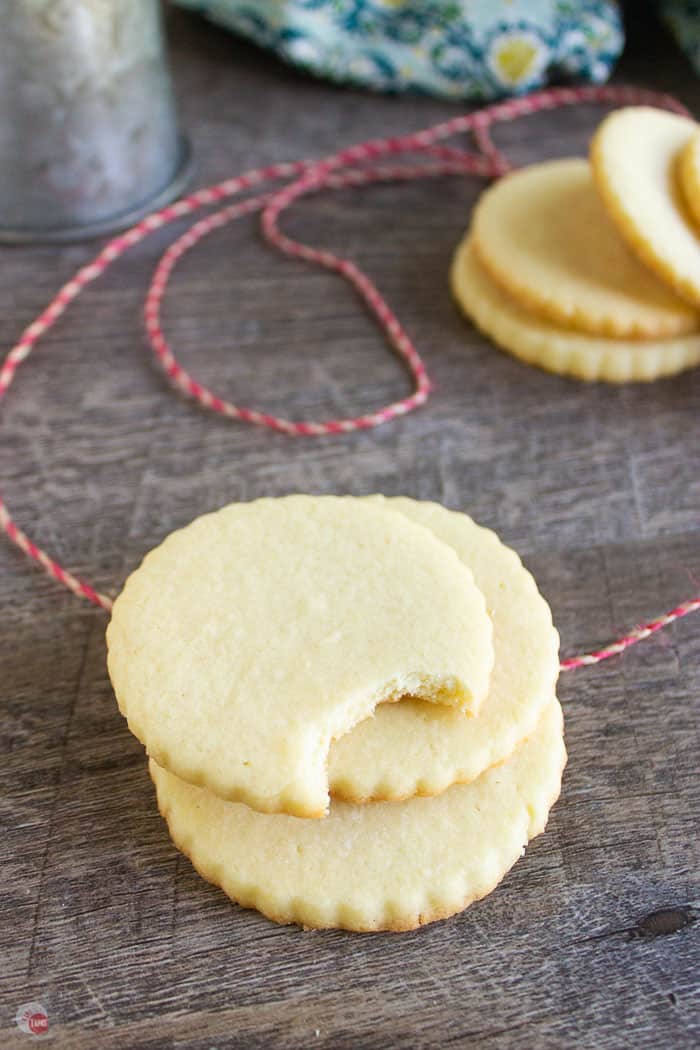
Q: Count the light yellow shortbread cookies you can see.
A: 7